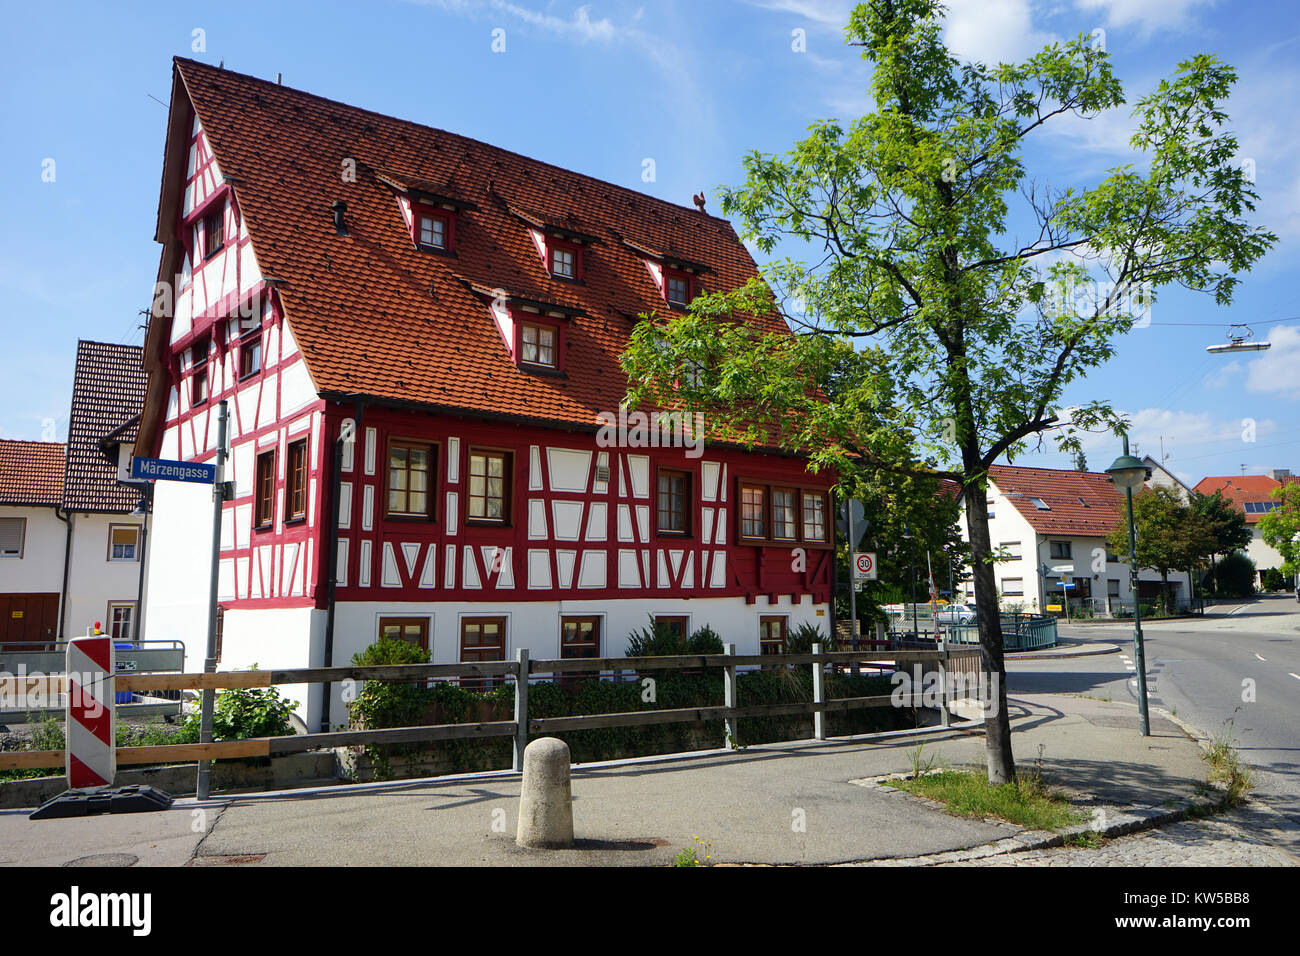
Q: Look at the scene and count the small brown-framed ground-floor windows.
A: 5